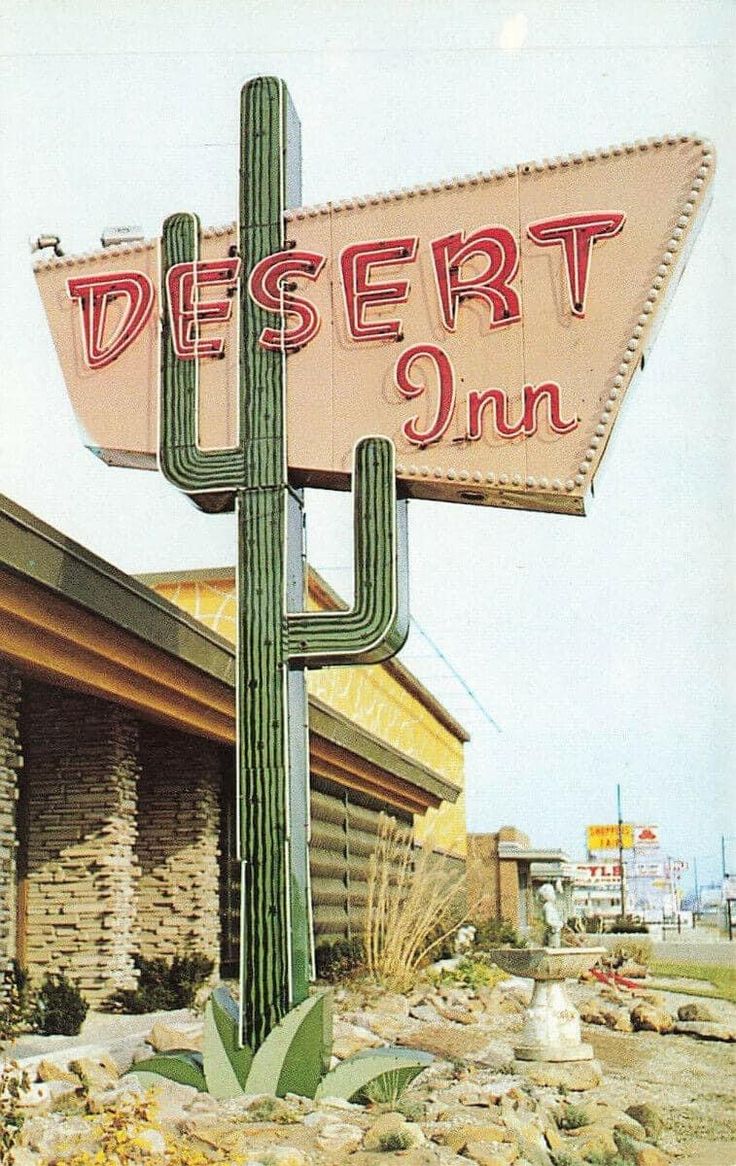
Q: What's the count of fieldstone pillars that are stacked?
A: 3